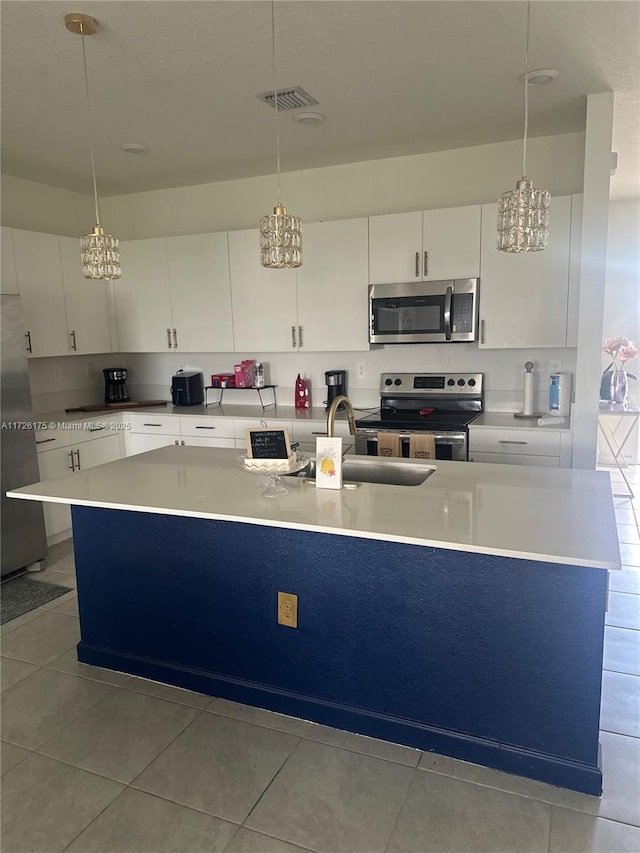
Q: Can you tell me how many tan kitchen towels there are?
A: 2